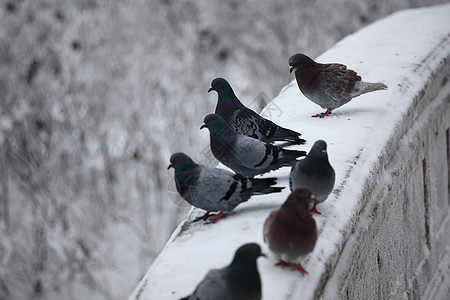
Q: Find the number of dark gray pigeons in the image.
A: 5